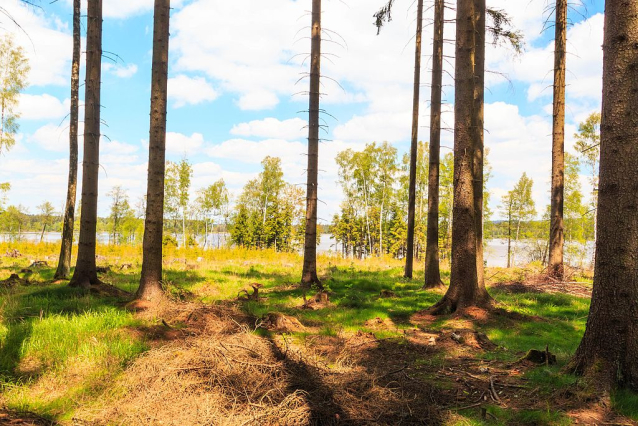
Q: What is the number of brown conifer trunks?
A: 10